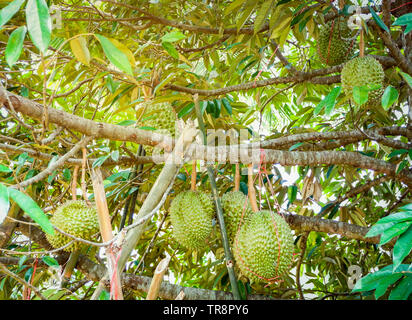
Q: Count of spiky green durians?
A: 7